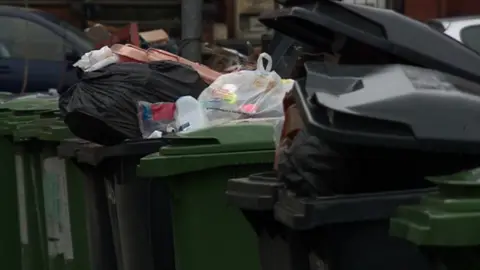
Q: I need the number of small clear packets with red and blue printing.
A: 1